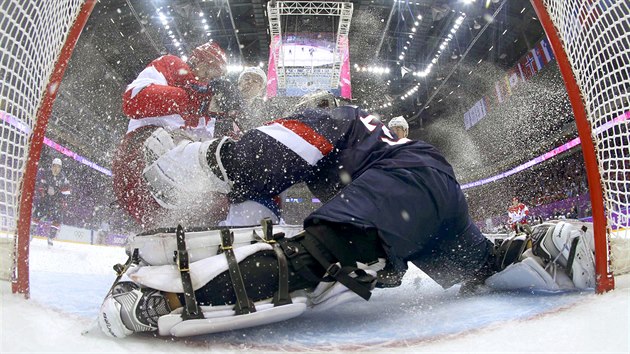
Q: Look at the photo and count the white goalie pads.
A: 2